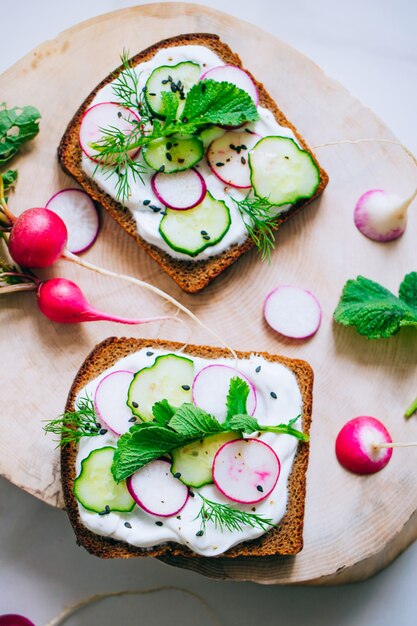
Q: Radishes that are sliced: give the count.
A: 10